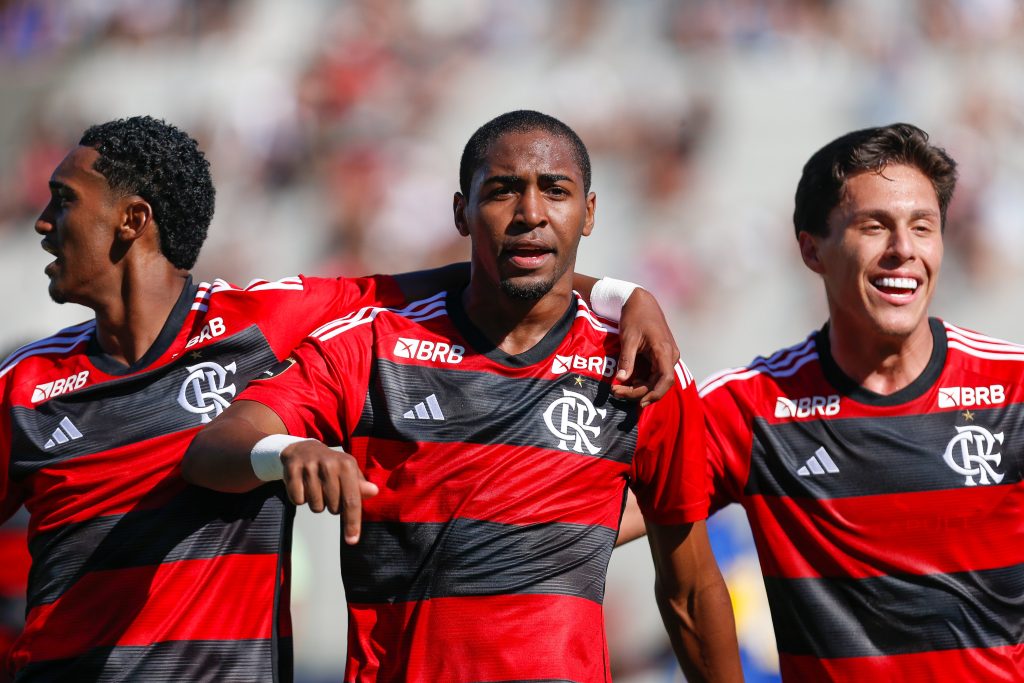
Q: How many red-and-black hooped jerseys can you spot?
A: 3